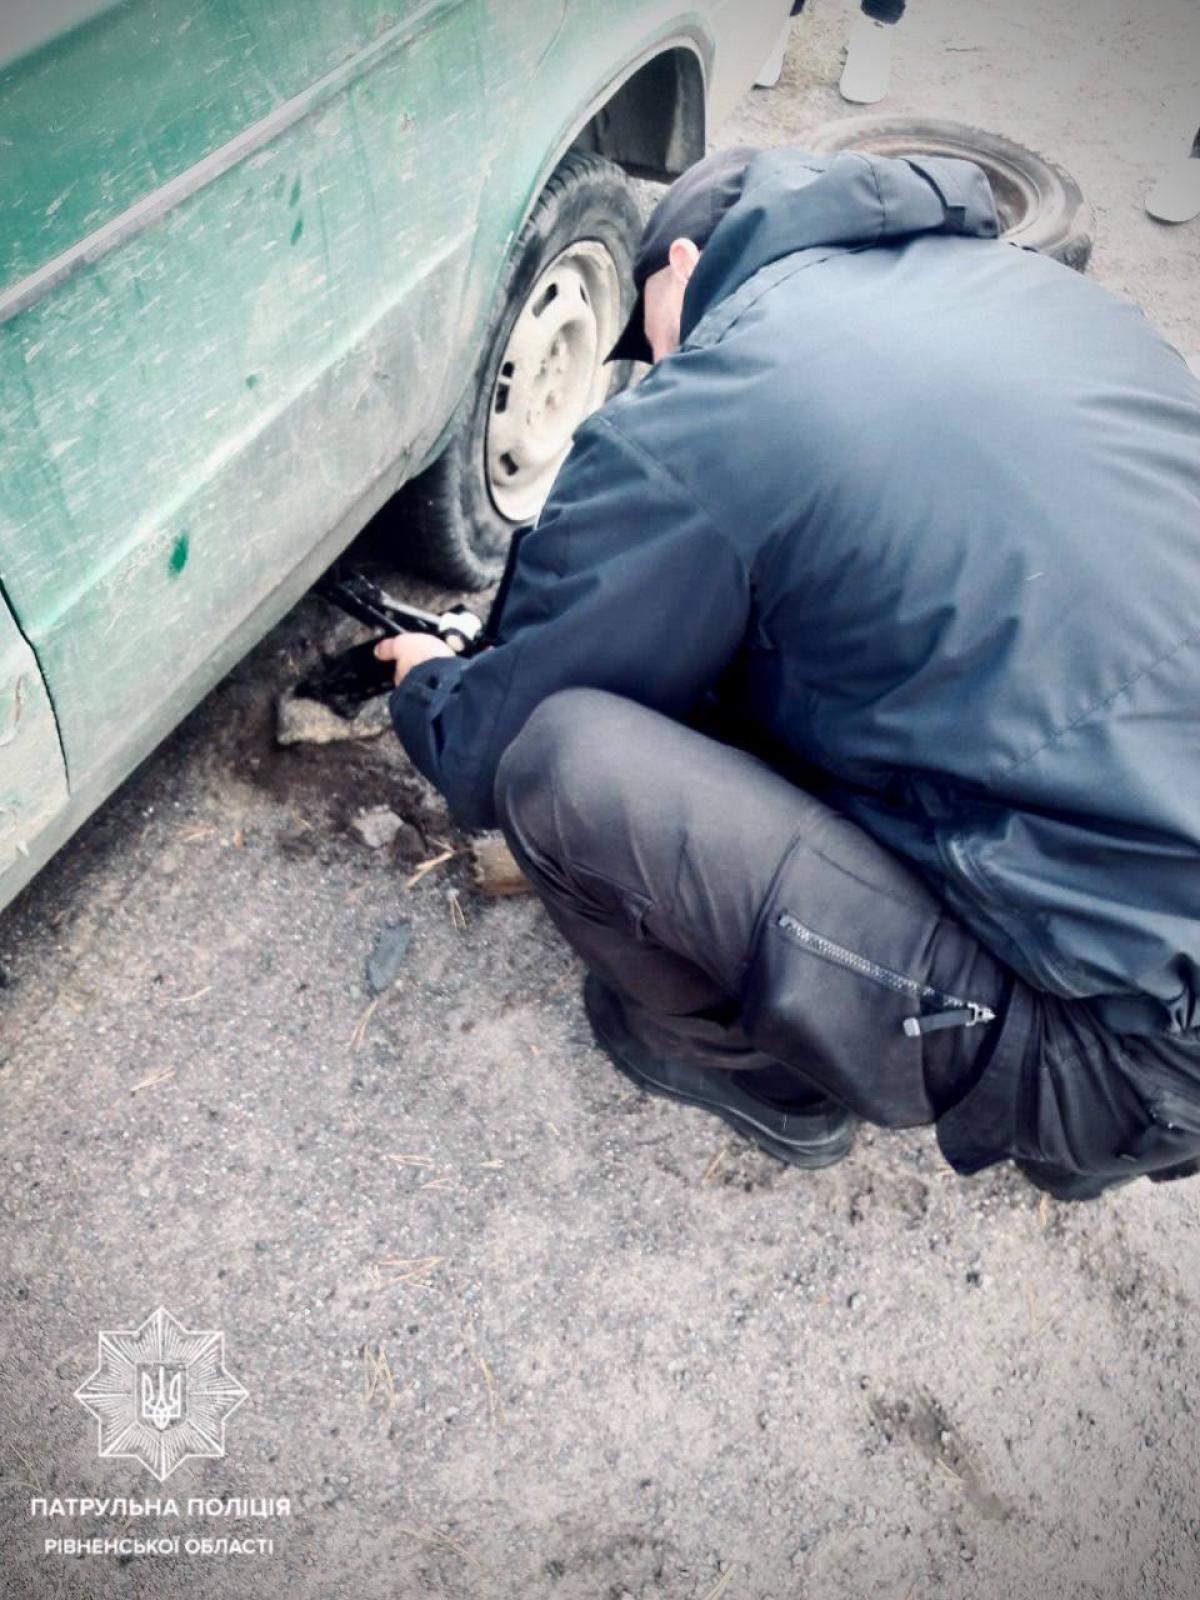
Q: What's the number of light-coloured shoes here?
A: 3